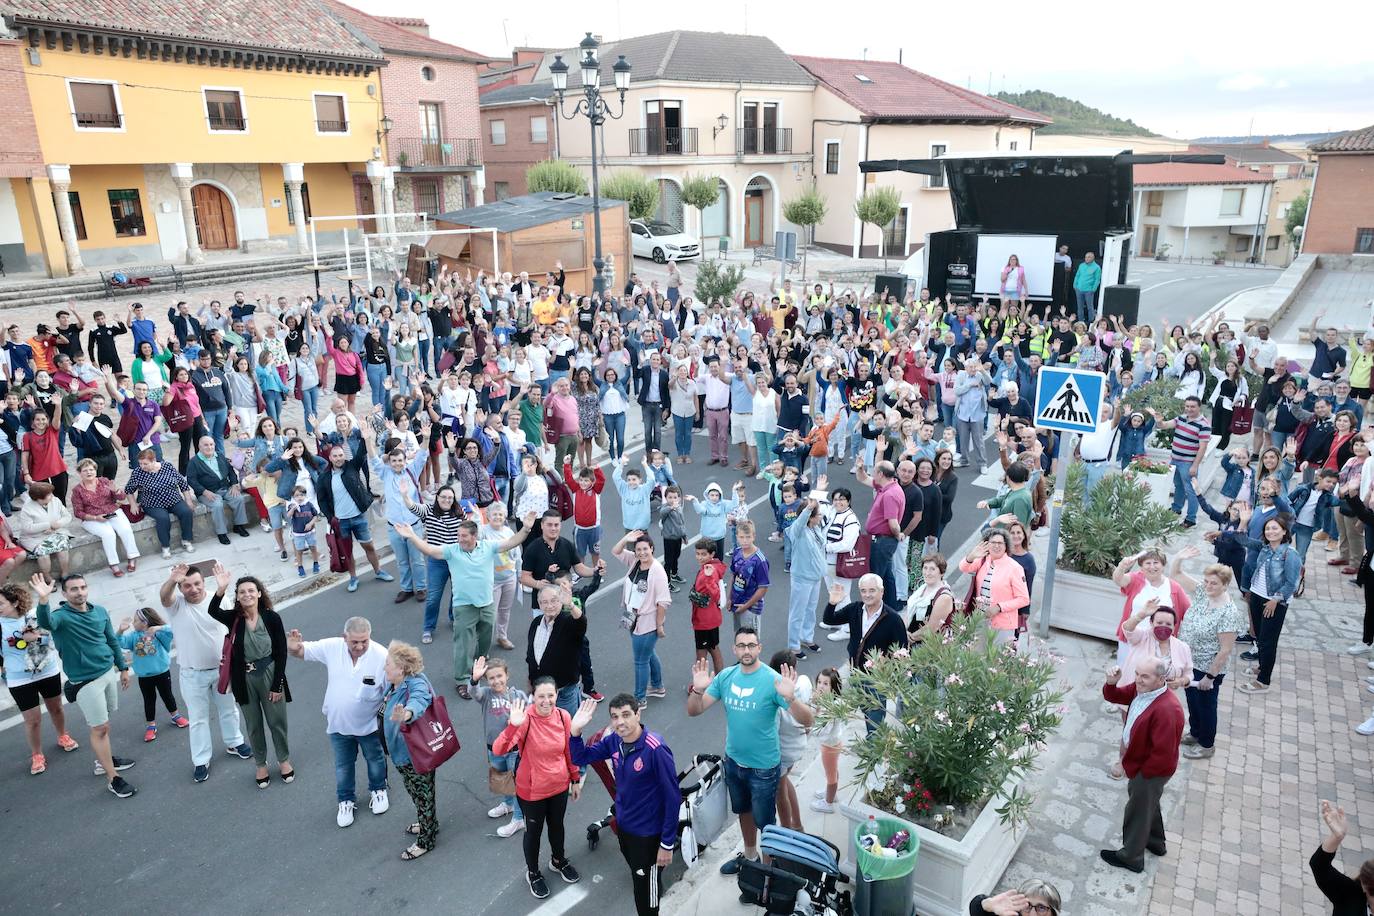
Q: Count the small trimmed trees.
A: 5